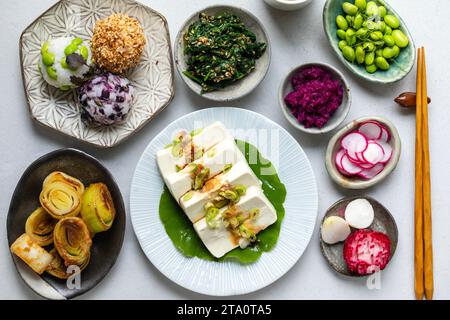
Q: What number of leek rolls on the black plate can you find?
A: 6